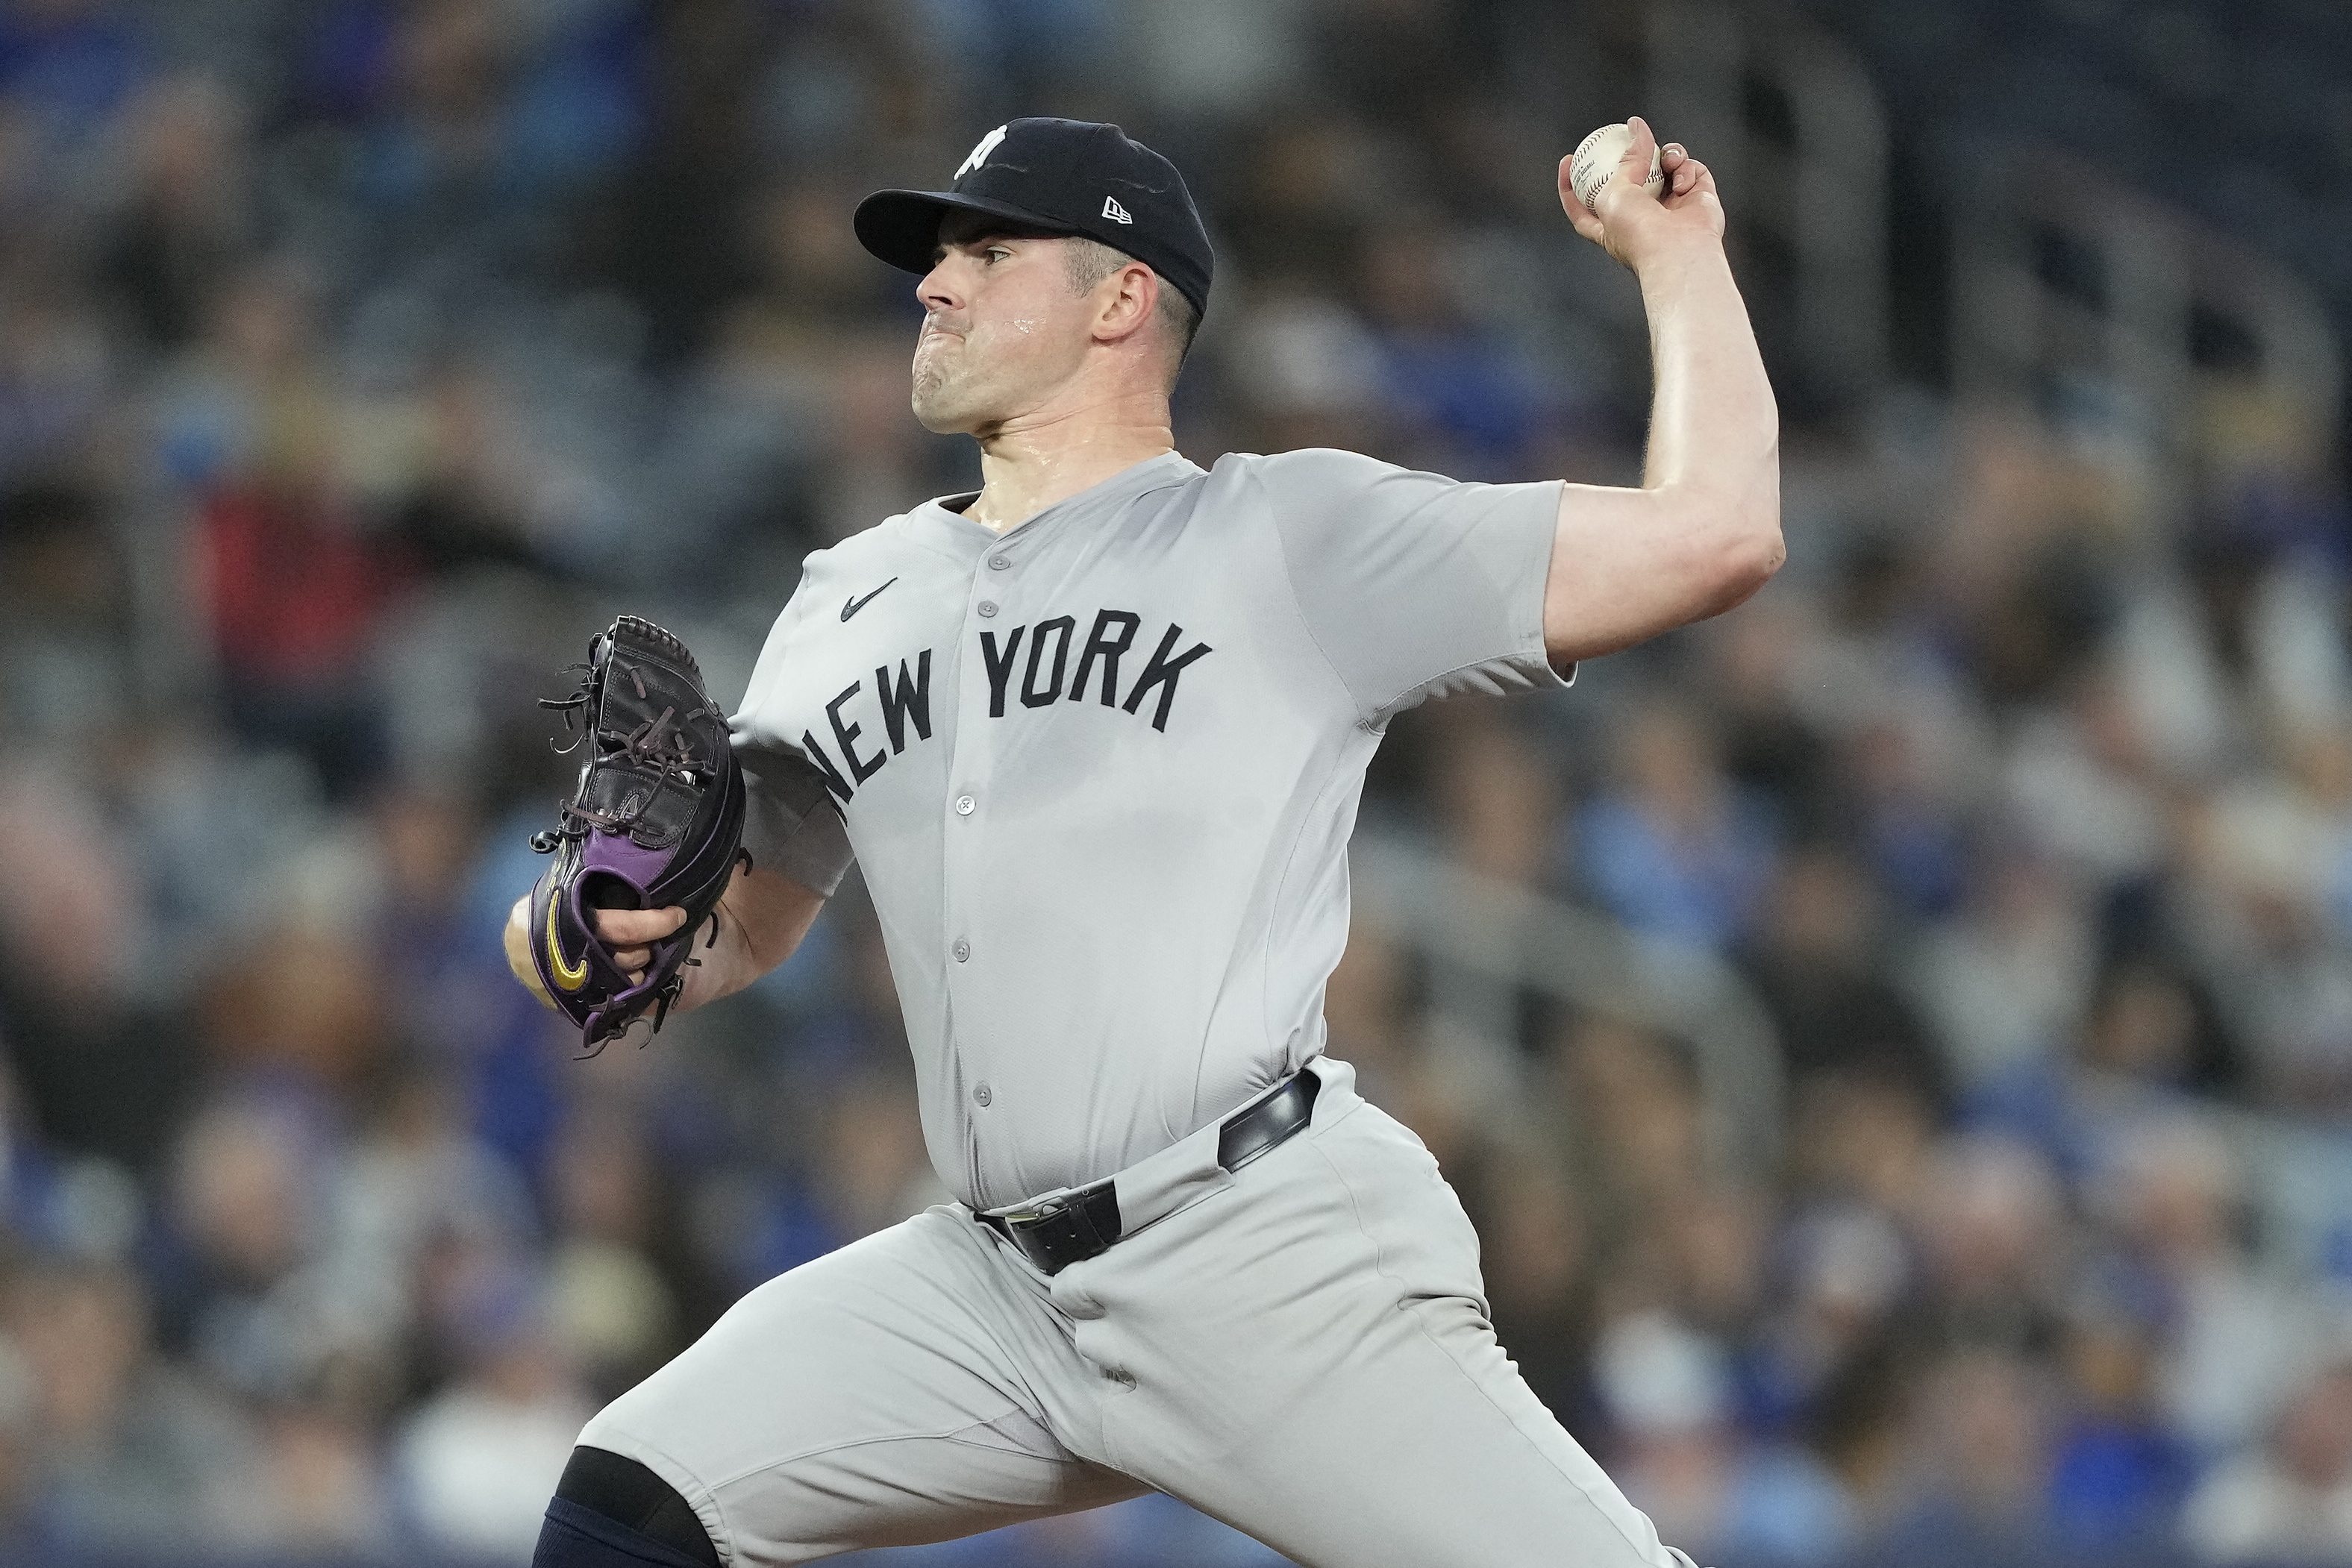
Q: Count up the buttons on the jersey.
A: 5